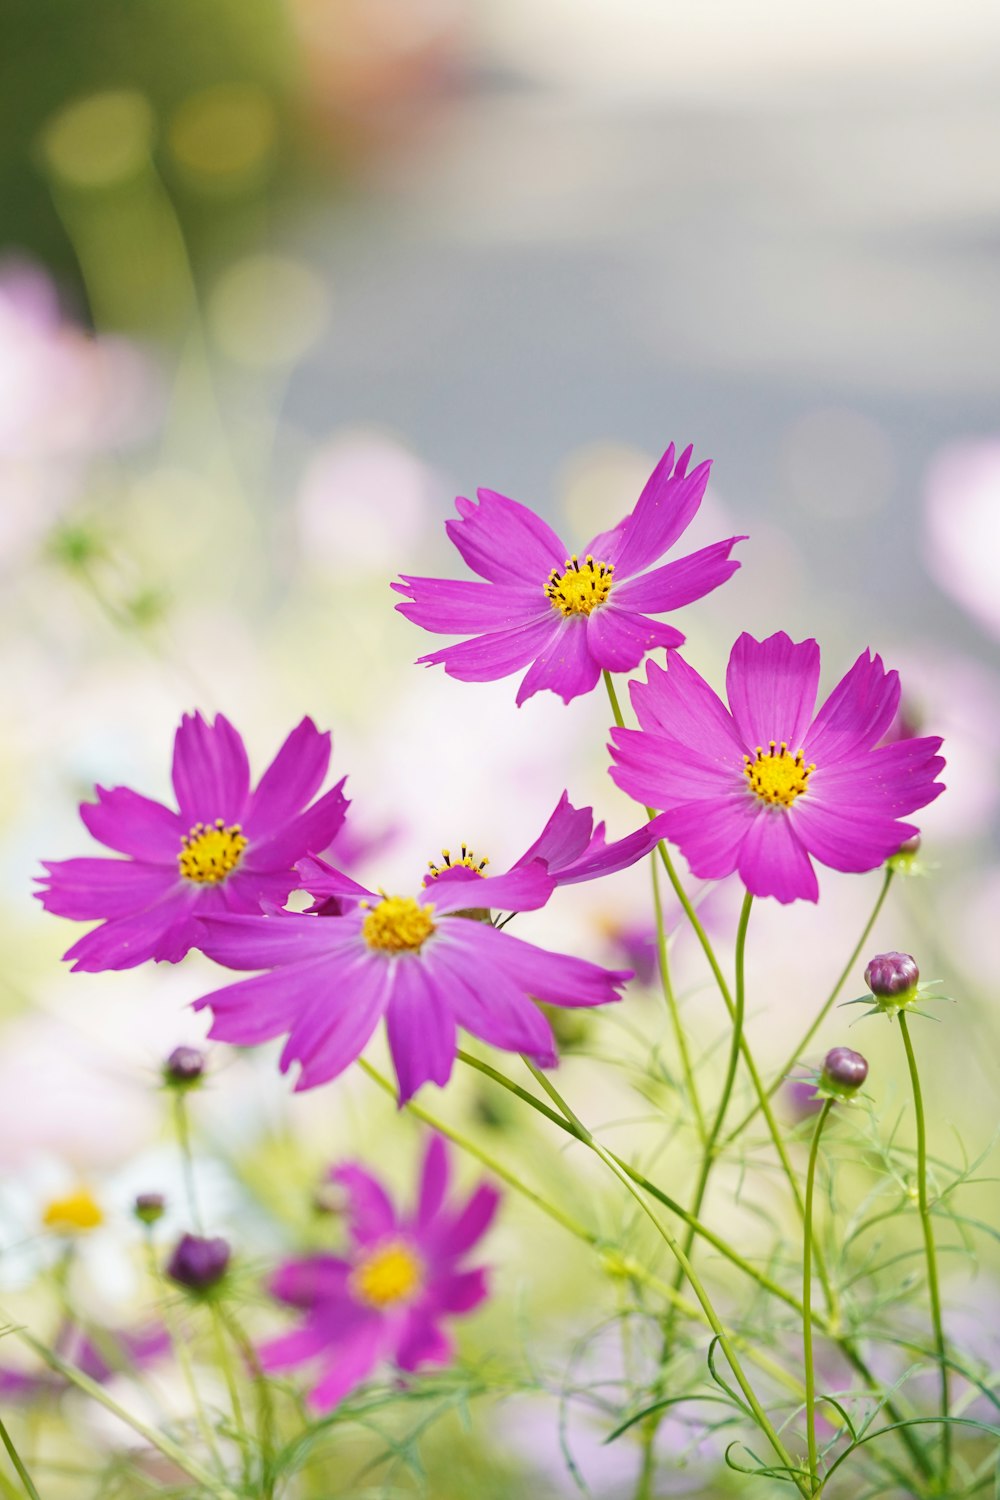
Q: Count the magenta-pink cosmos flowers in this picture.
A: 6